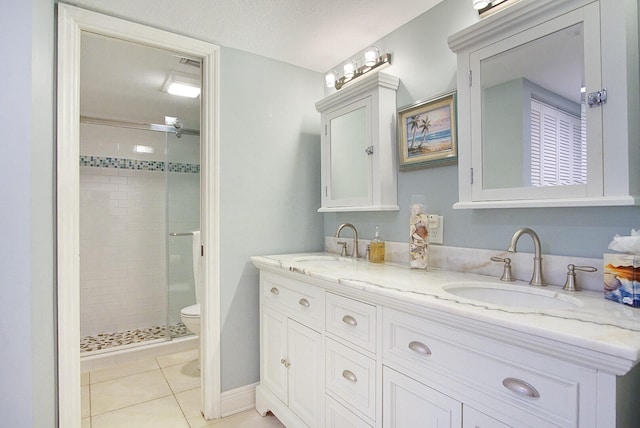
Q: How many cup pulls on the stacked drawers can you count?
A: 2